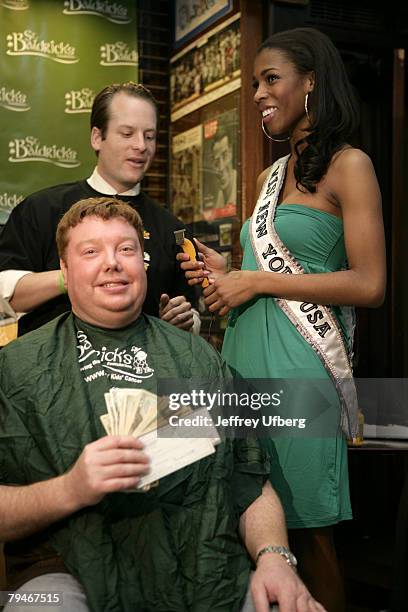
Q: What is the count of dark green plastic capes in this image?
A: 1